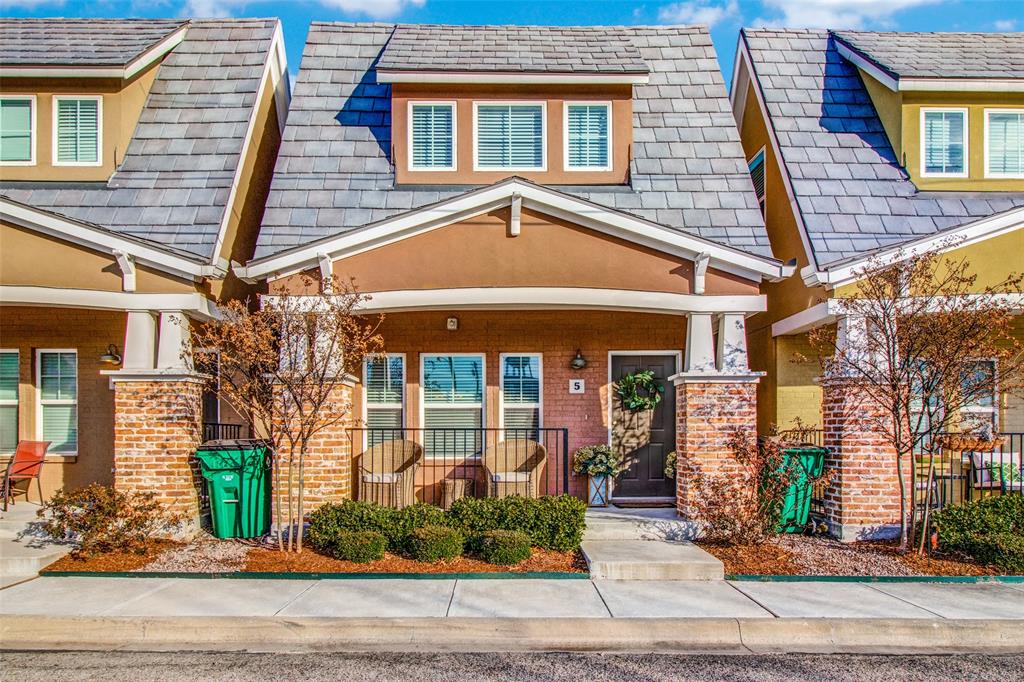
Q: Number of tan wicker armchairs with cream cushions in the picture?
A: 2